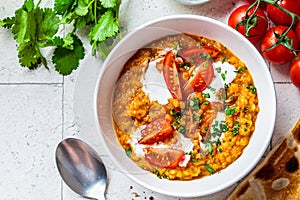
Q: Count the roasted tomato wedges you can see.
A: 5